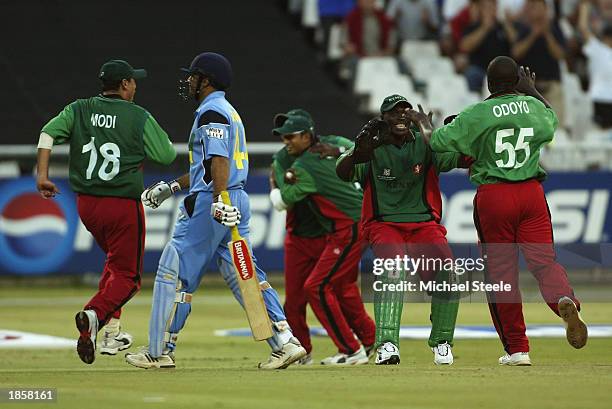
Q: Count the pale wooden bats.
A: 1